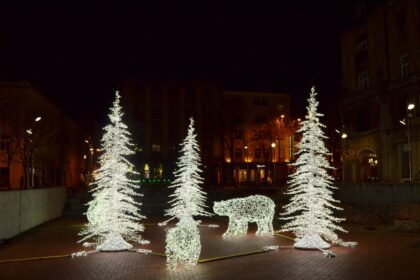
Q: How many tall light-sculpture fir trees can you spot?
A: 3